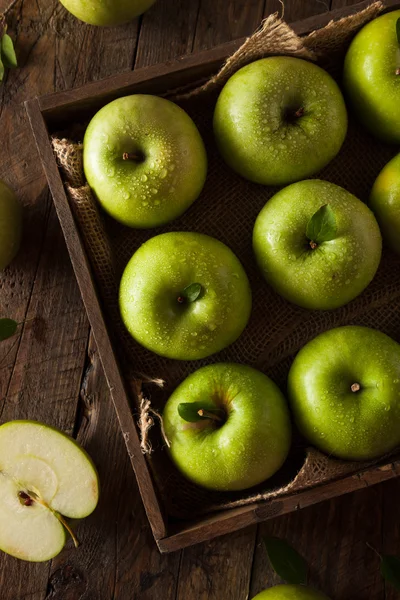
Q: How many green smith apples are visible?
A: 12